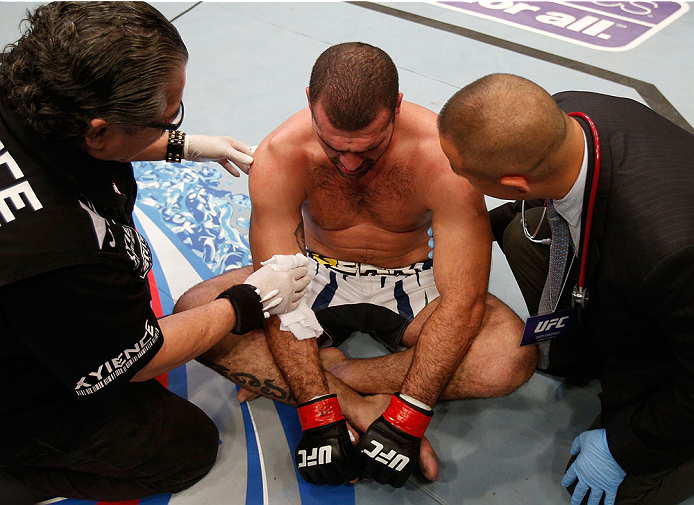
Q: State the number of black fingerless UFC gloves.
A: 2